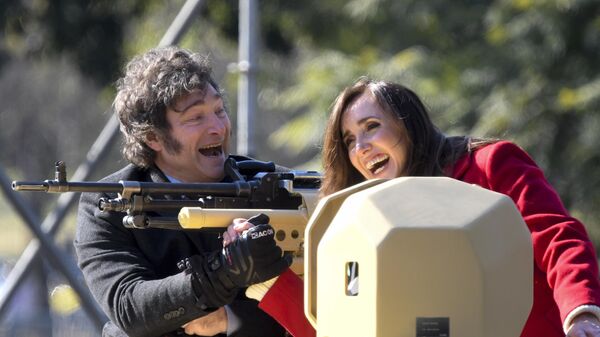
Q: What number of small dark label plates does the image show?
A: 1